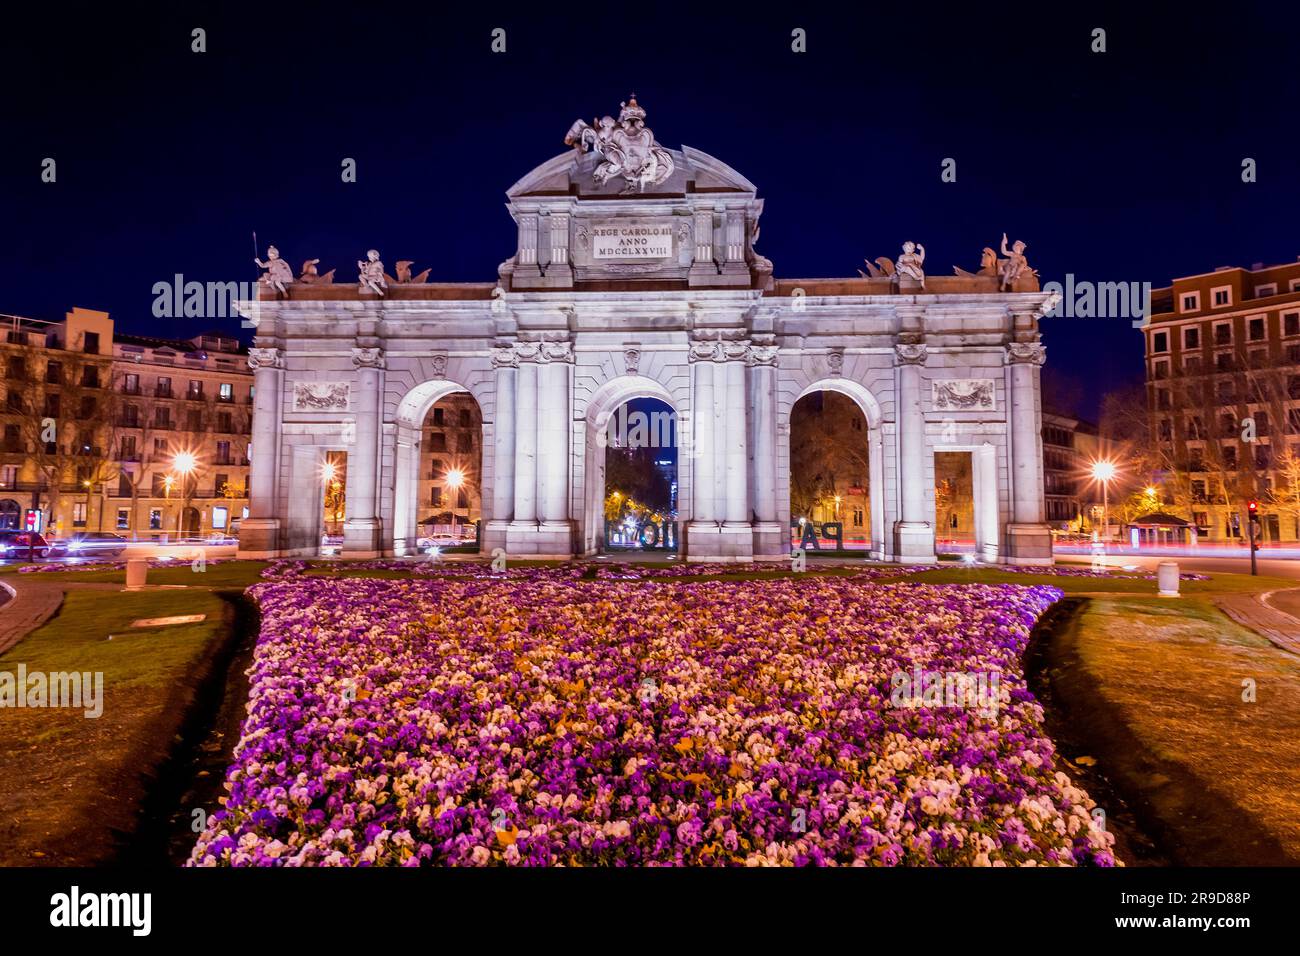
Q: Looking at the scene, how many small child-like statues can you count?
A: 4